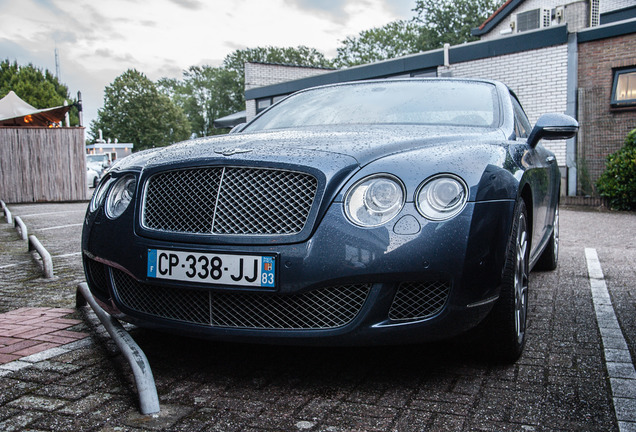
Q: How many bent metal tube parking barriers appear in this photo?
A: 5